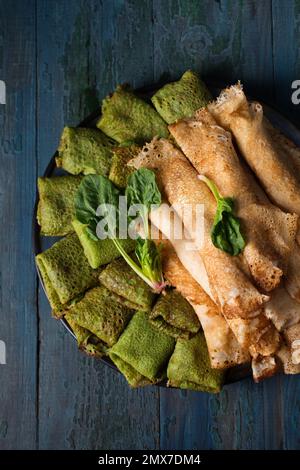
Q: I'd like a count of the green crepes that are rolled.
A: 12